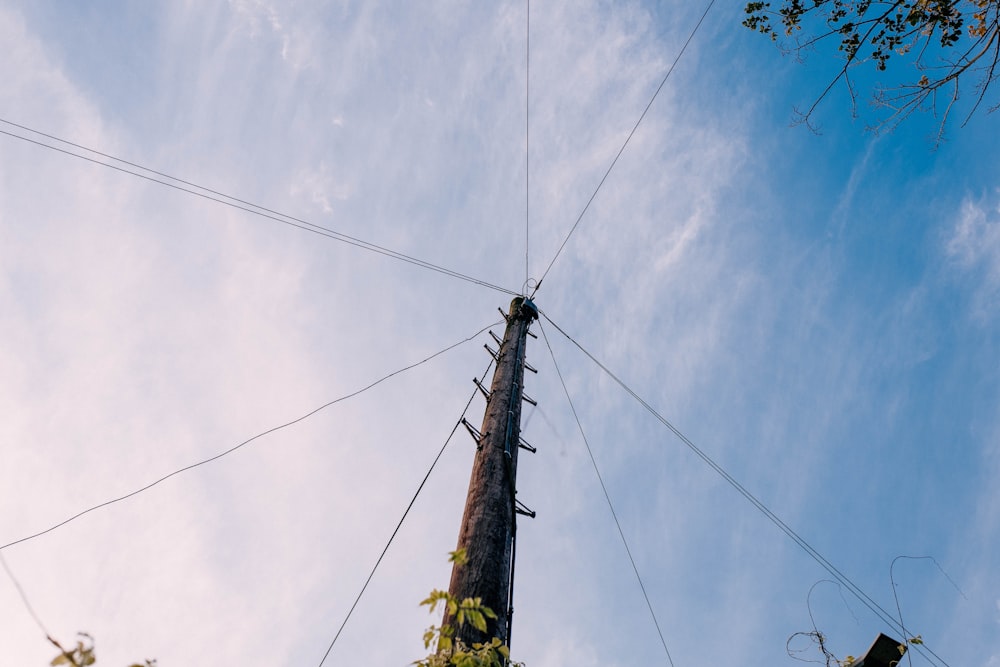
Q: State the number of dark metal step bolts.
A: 10